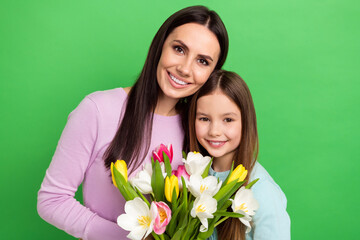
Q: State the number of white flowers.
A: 6